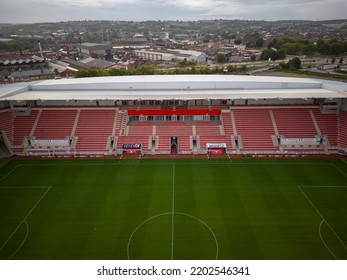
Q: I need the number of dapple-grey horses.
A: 0